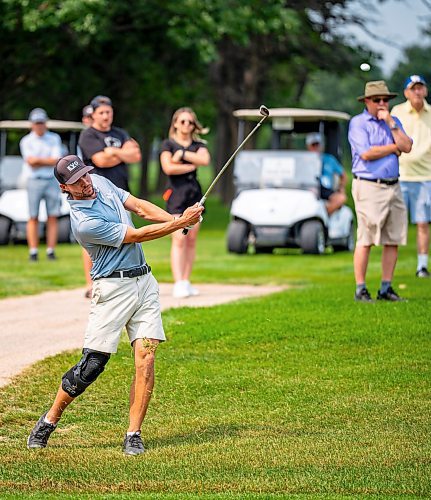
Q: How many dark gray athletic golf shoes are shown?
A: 2